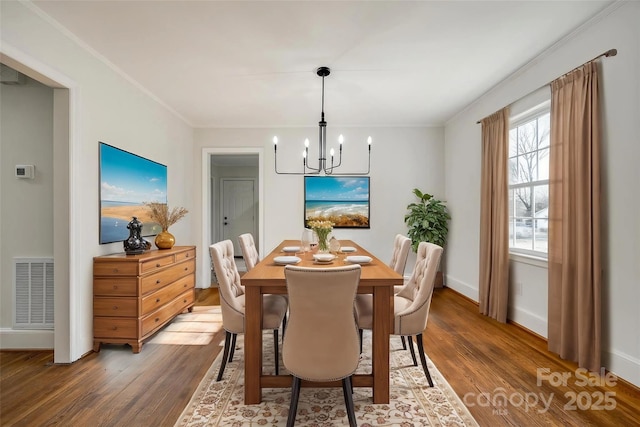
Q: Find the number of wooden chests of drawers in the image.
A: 1